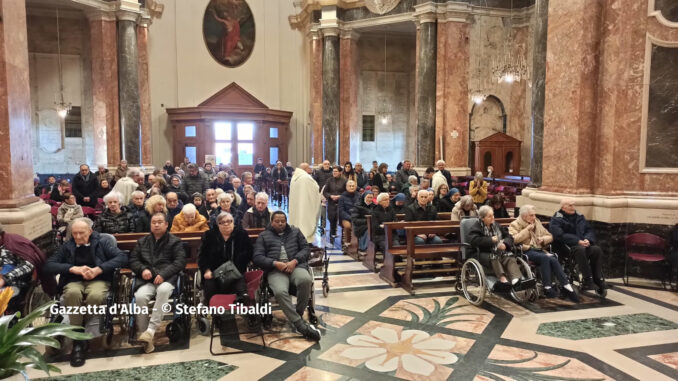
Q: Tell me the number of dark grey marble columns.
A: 4